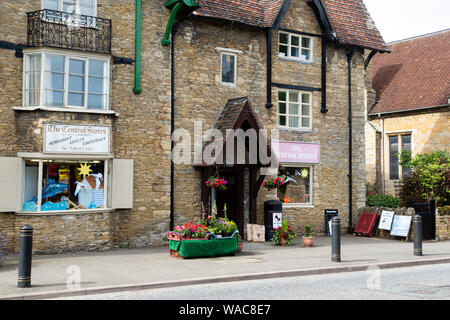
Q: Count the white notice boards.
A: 2